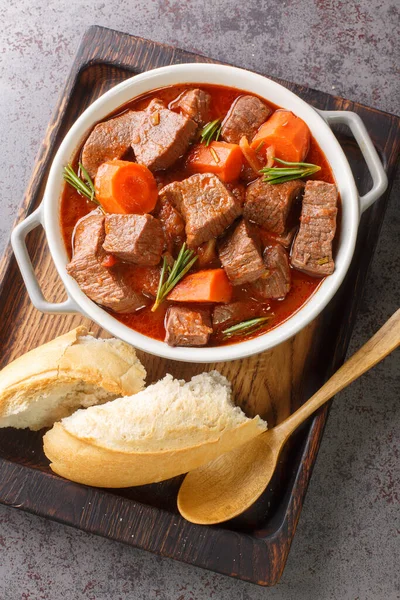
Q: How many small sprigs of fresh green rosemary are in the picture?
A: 5